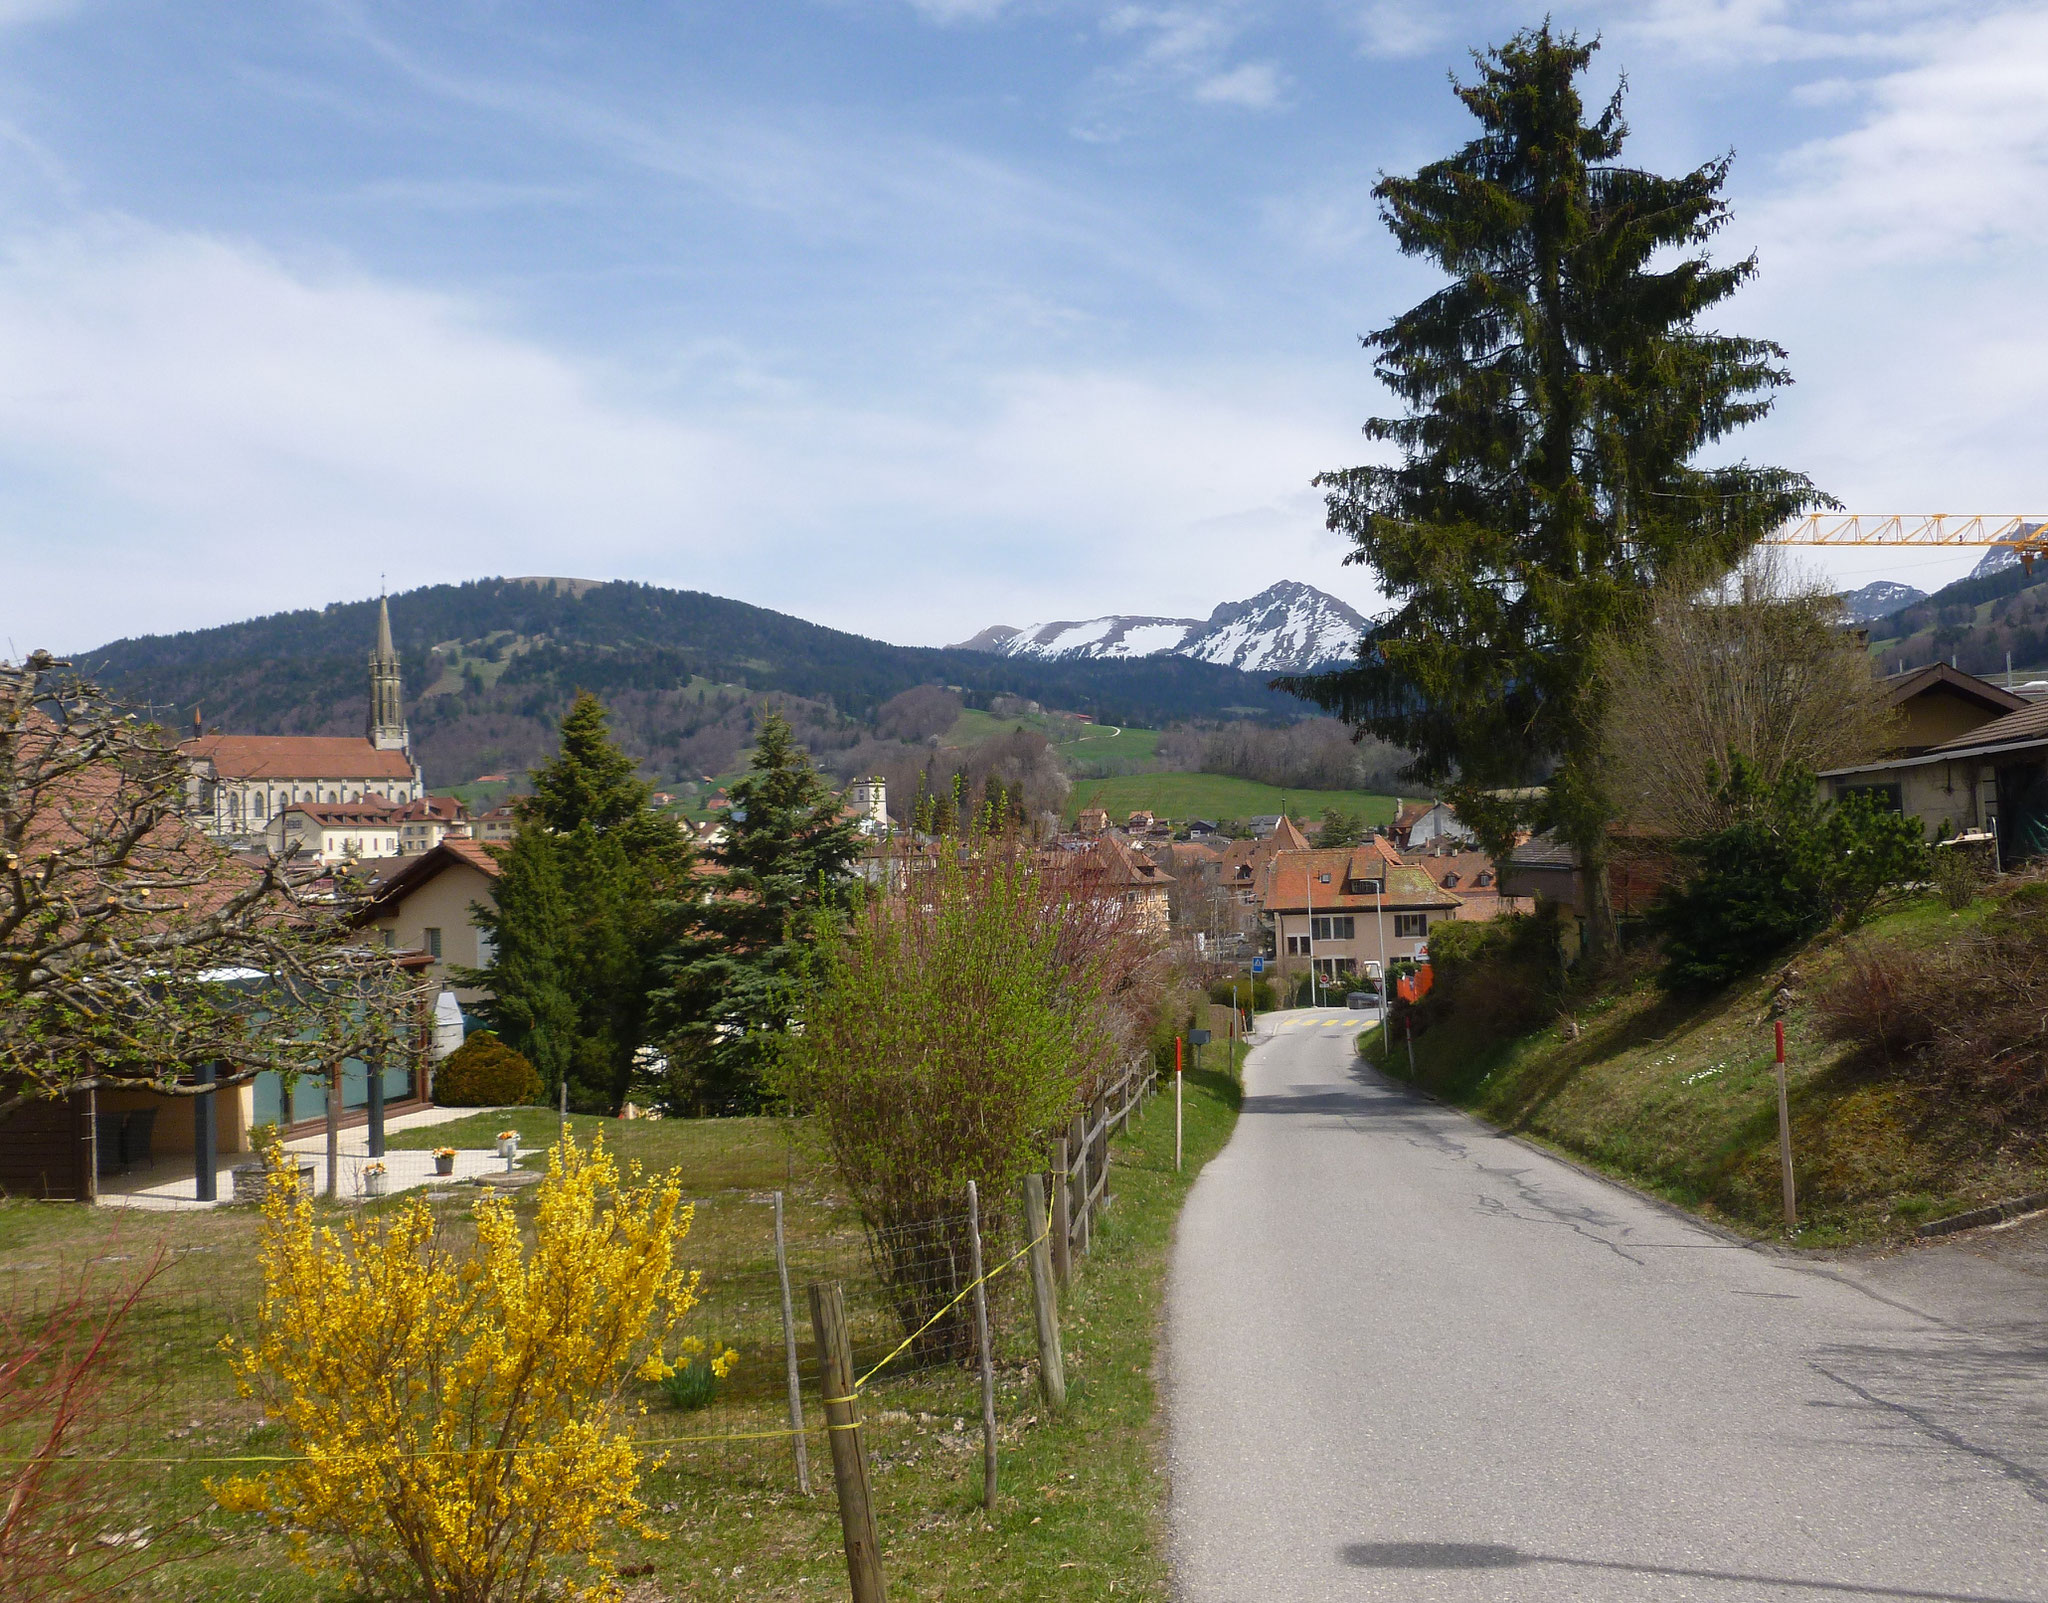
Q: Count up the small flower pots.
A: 3